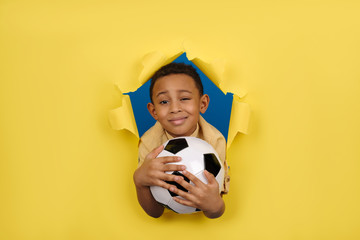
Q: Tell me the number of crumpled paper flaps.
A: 4